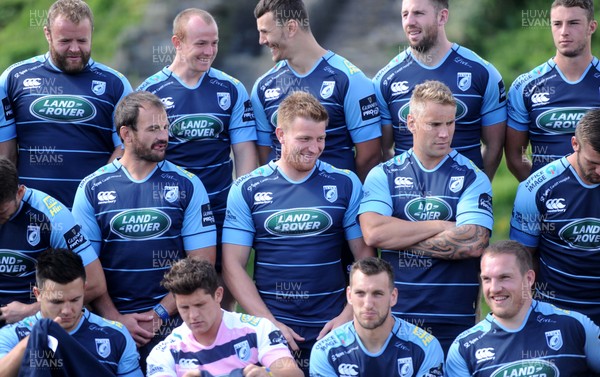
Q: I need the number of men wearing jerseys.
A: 14